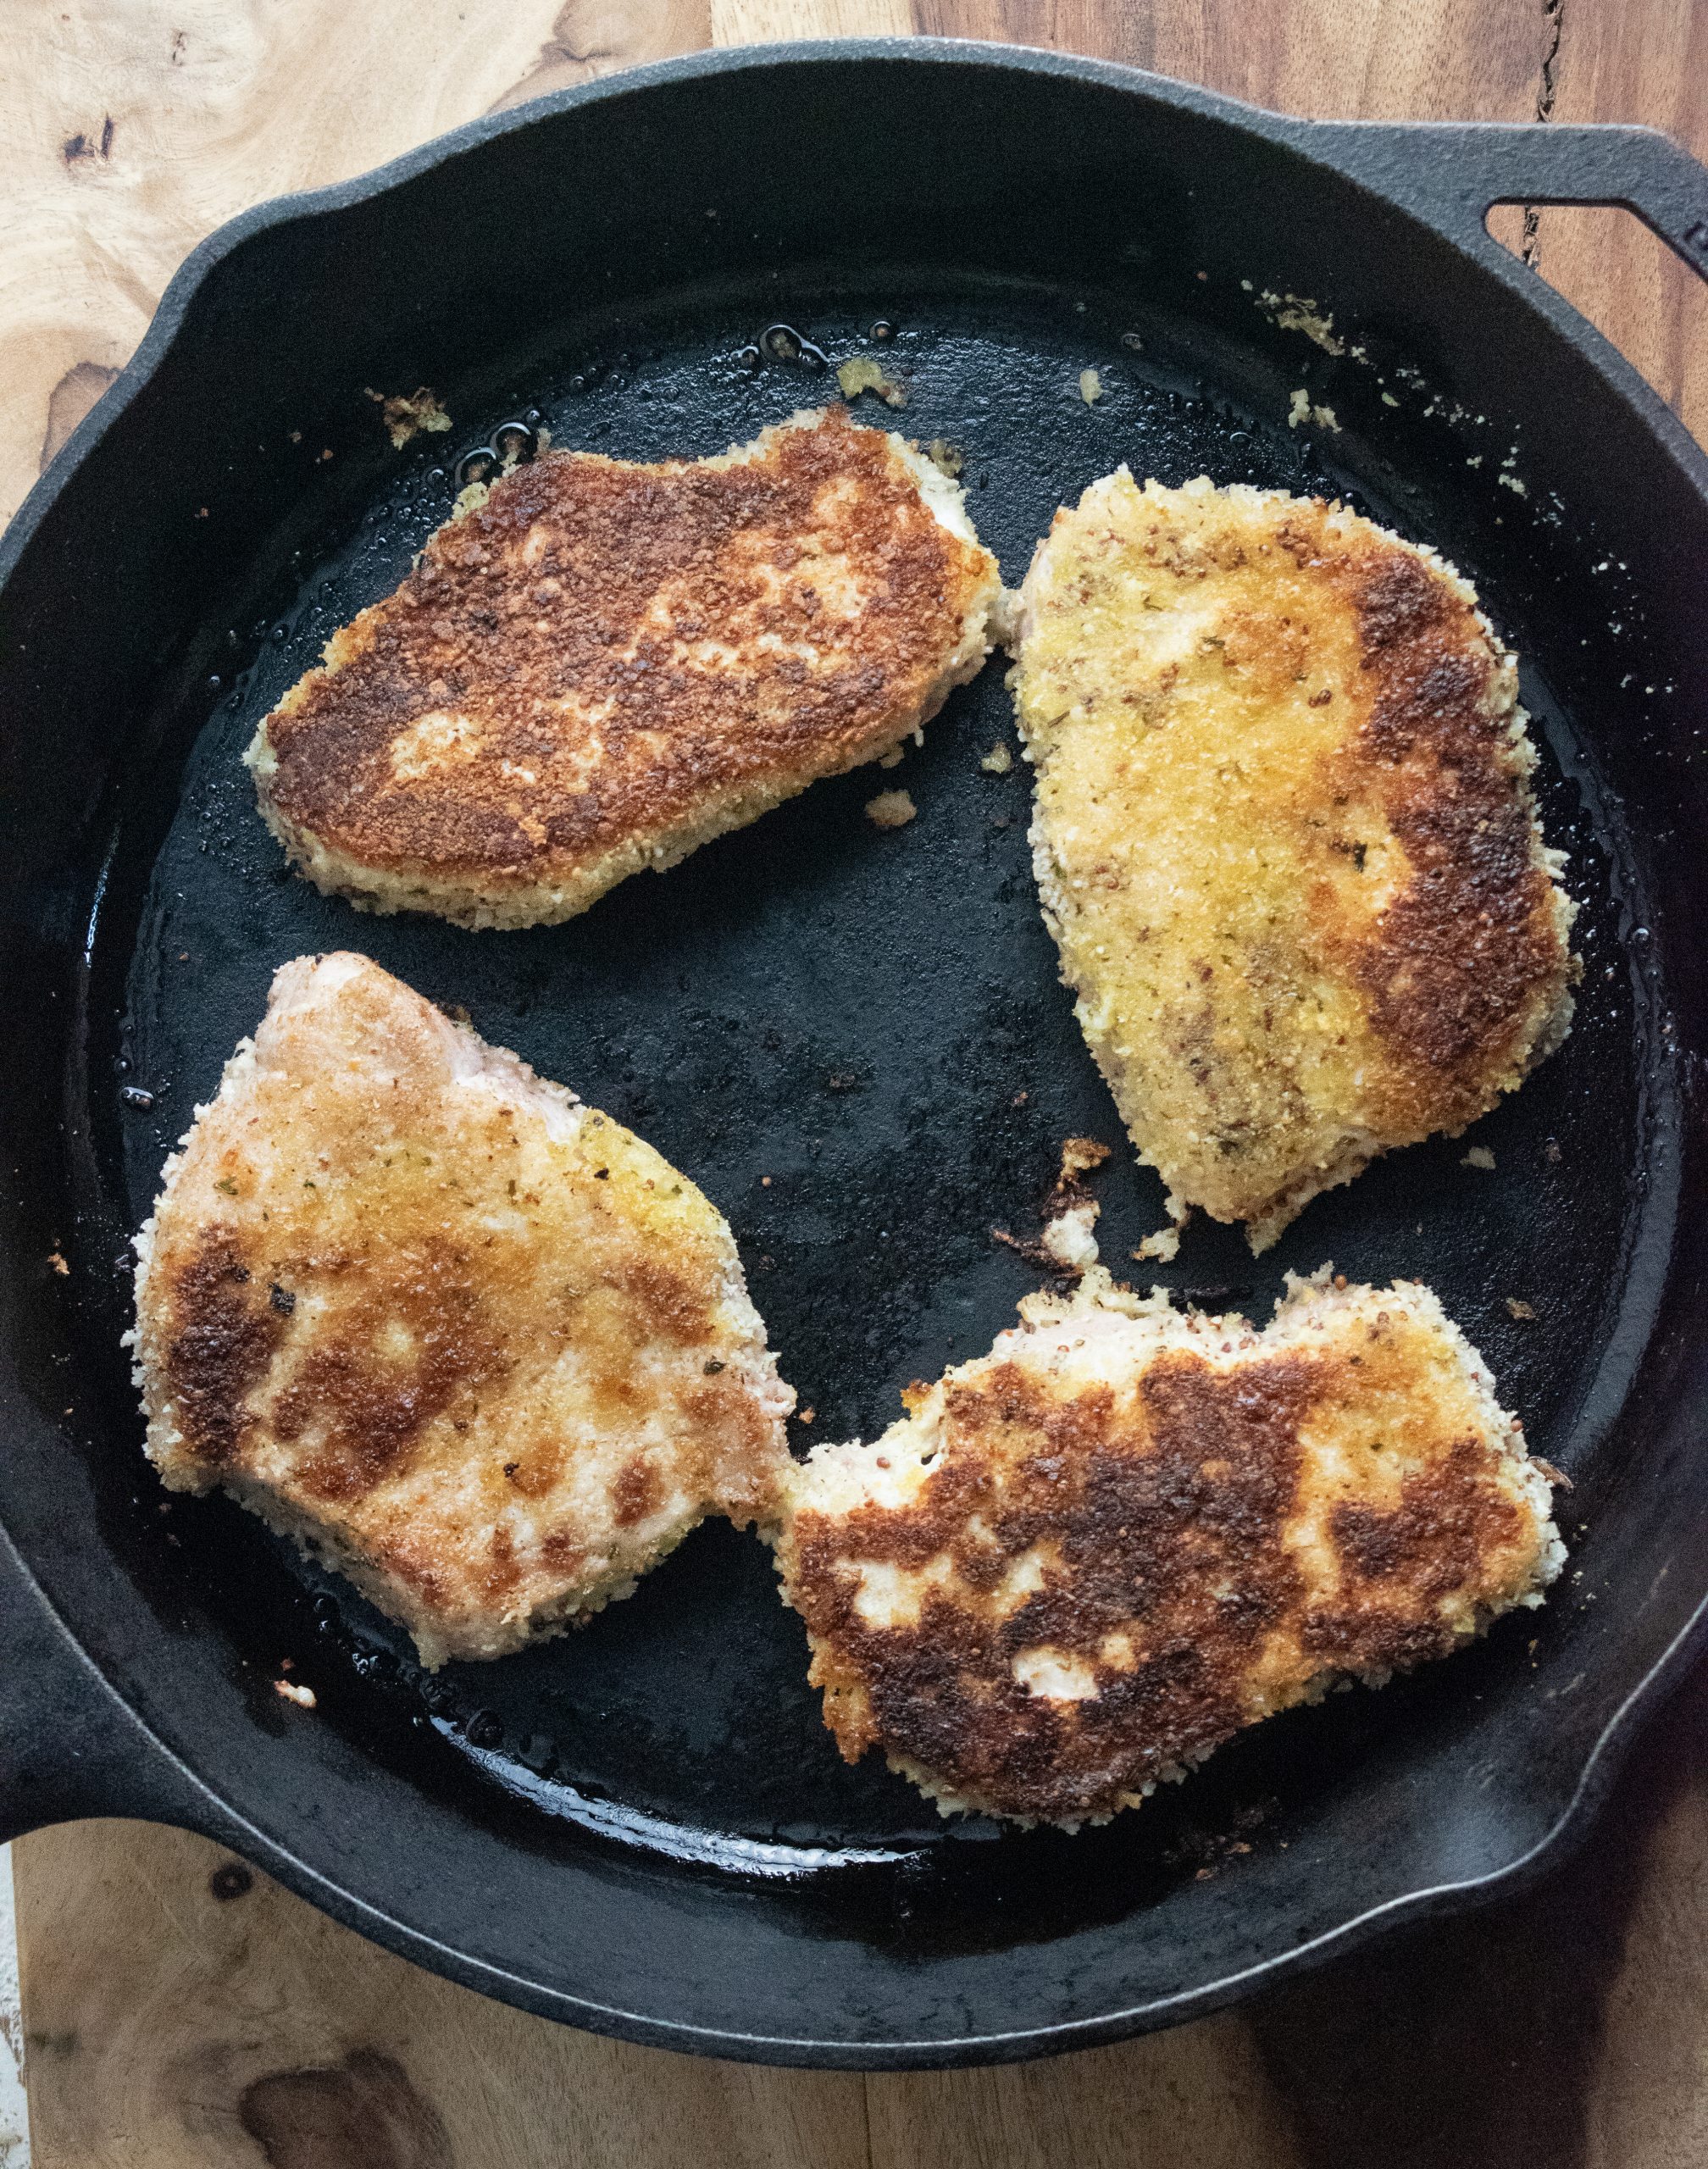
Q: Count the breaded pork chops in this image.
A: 4